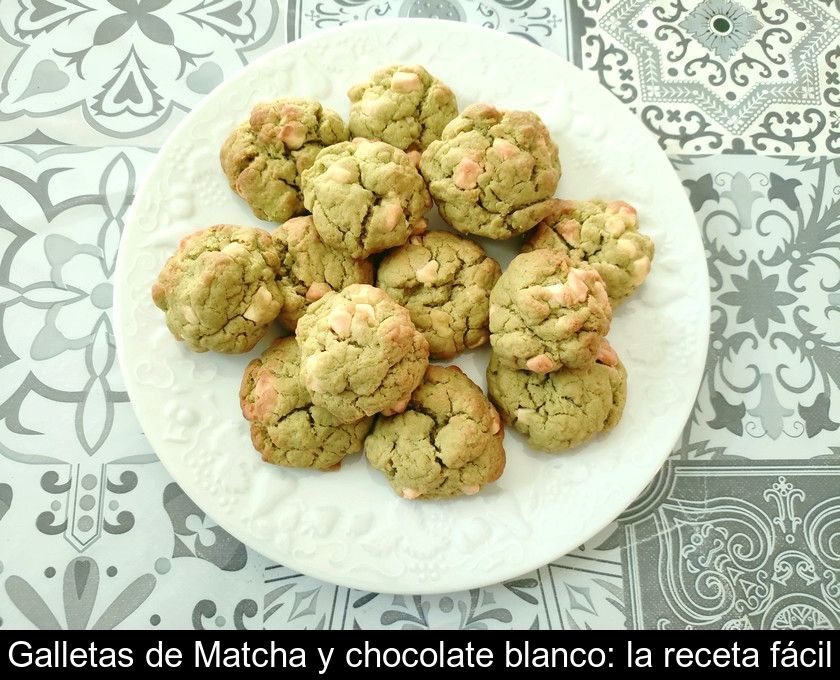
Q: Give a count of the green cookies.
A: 13